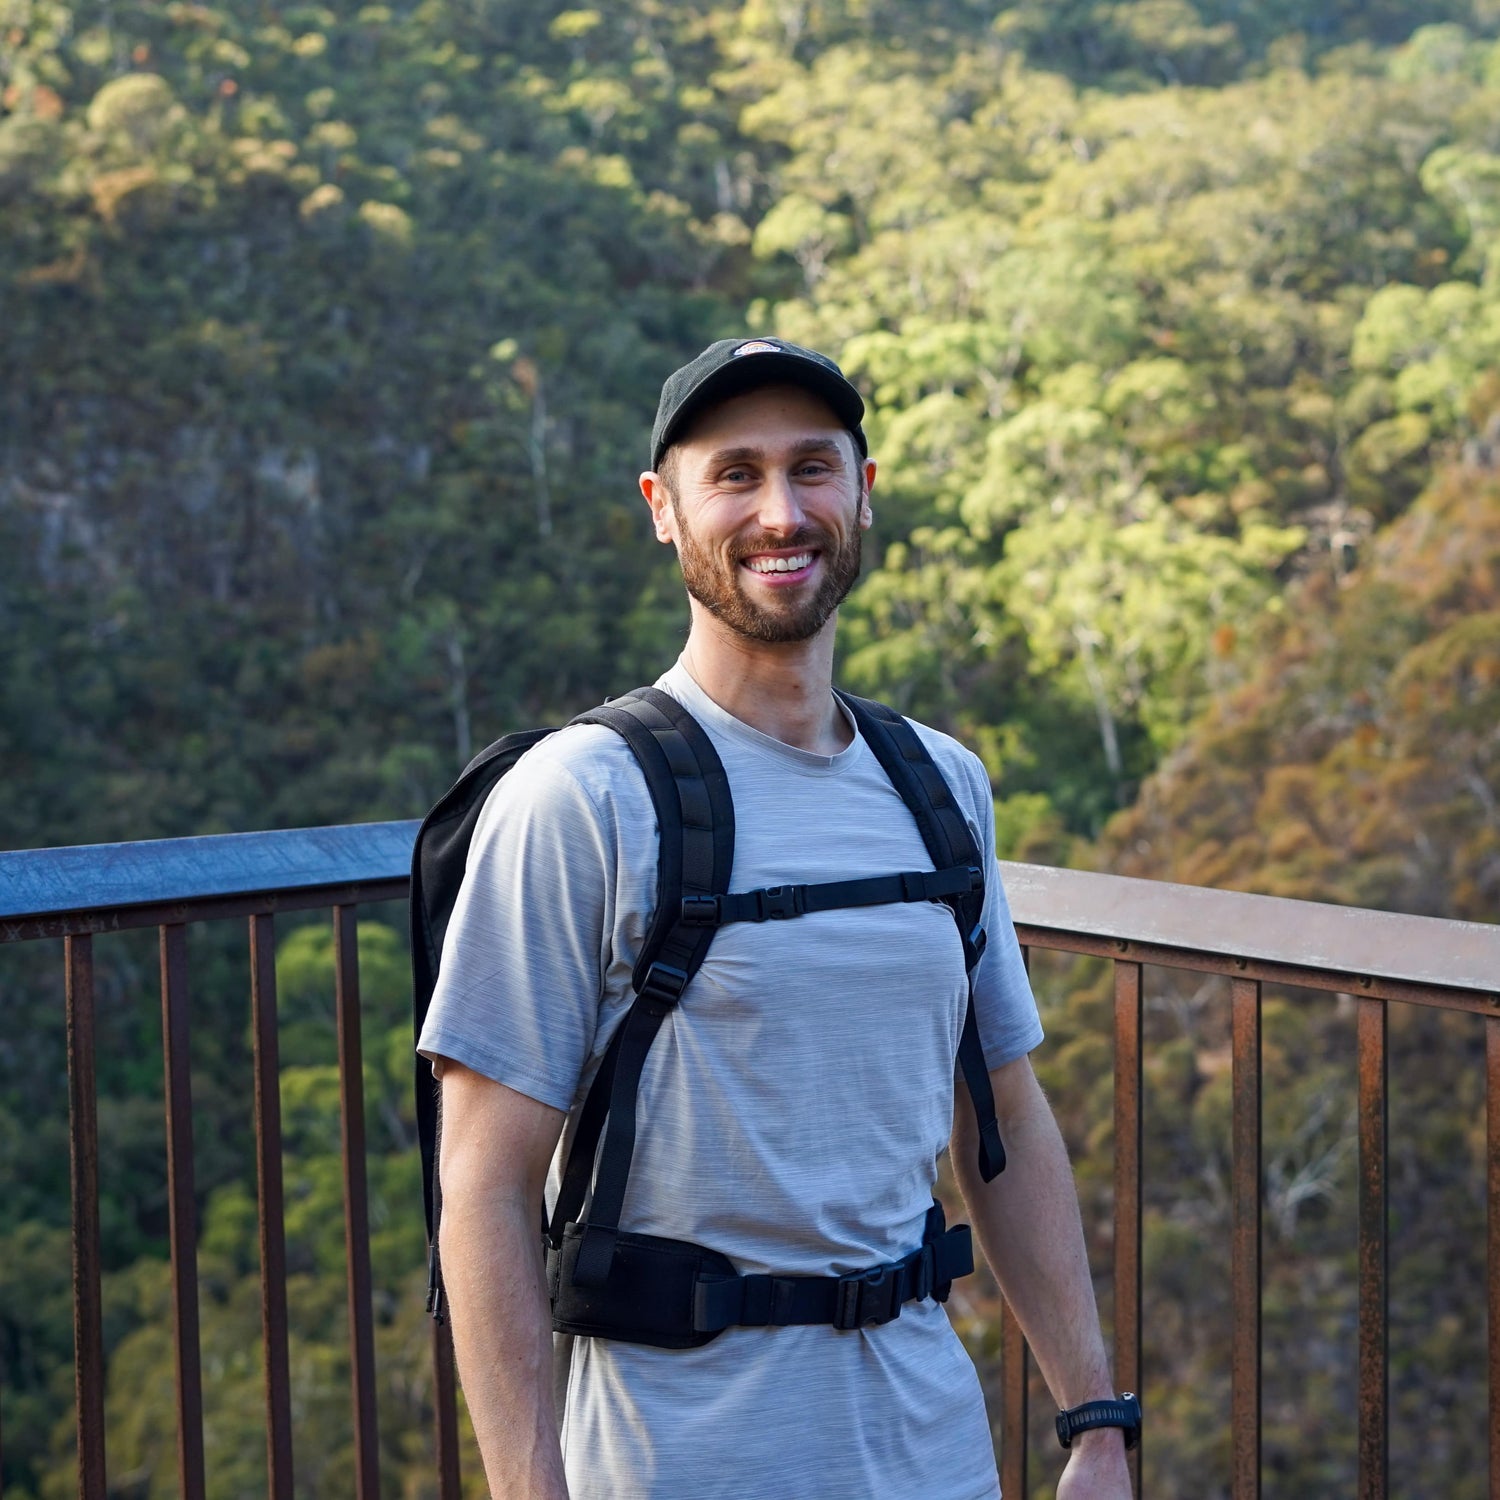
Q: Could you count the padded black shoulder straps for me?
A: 2